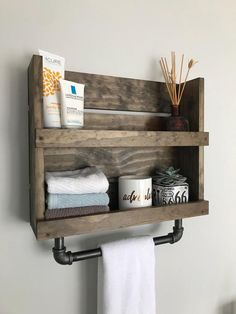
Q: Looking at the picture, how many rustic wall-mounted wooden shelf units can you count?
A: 1